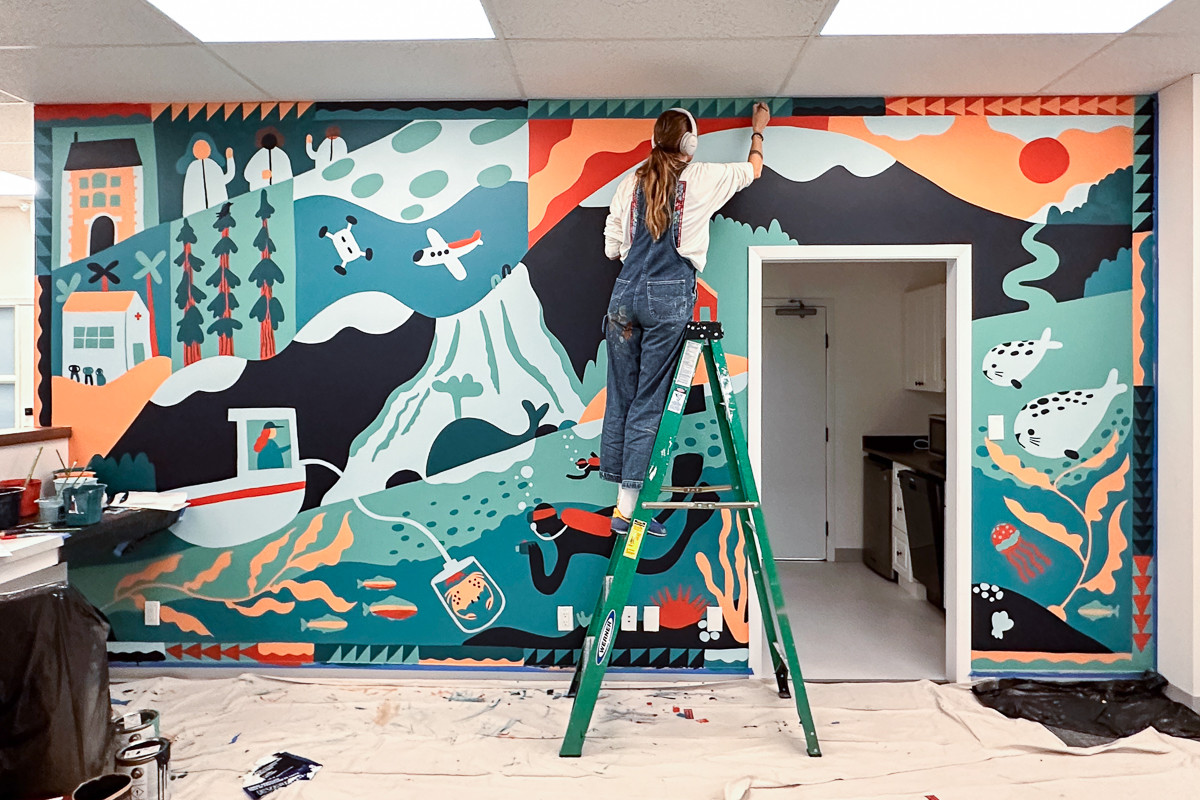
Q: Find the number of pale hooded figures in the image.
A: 3